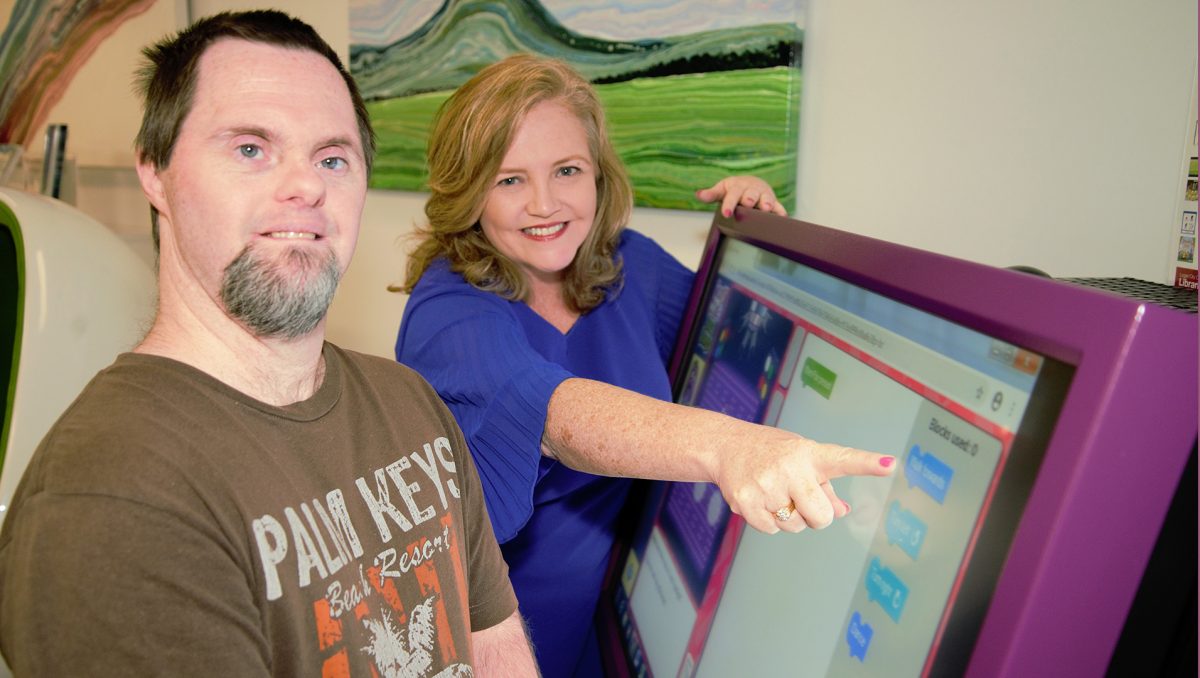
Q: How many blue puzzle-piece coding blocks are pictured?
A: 4